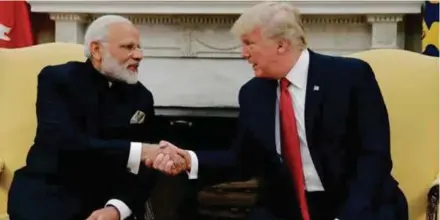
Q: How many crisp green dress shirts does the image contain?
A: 0